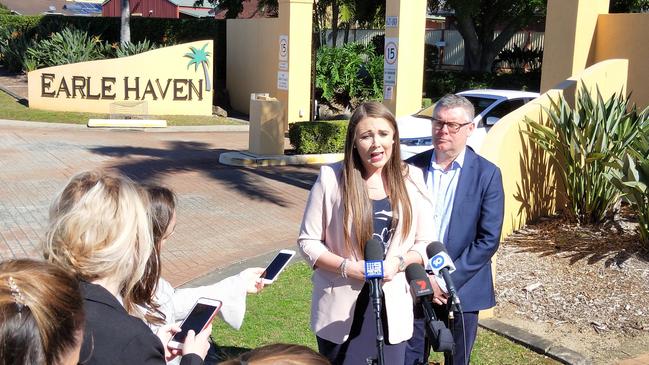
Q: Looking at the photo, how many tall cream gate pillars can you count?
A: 3